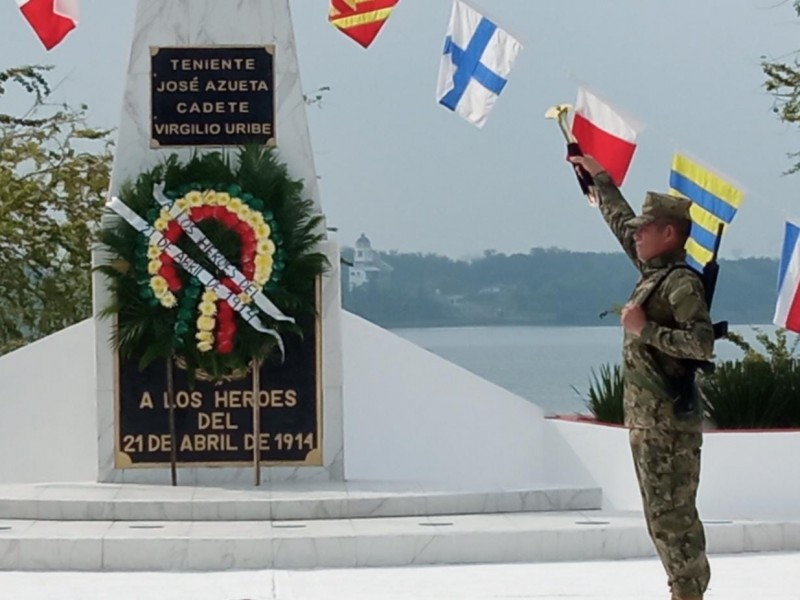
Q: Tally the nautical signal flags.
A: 6